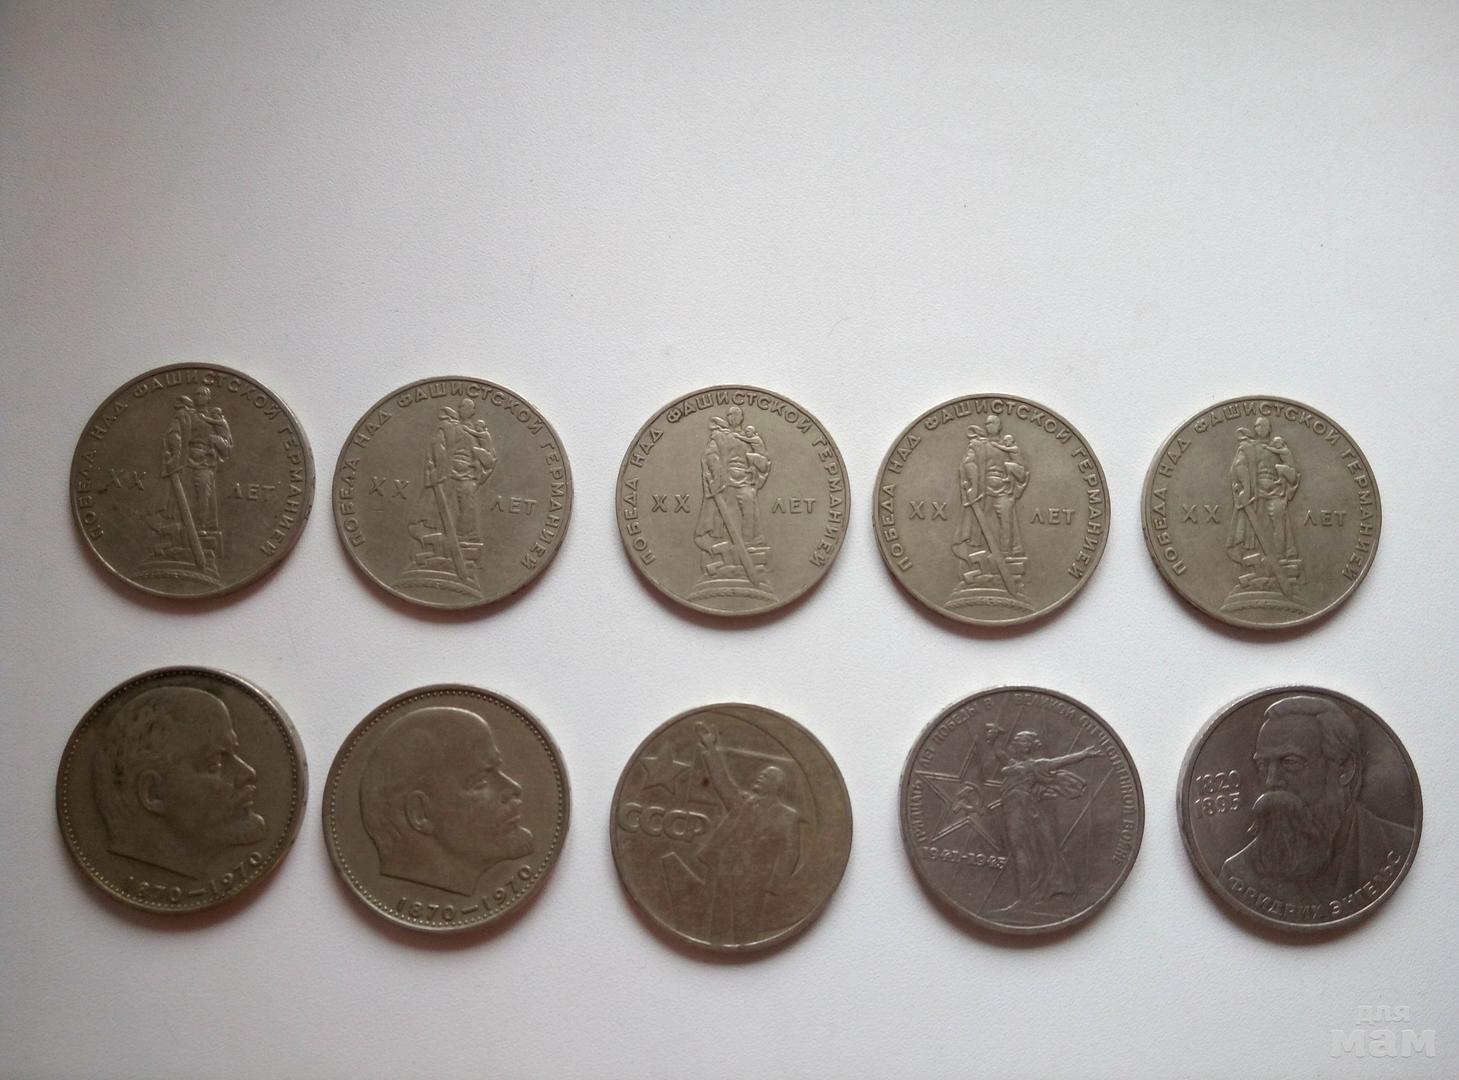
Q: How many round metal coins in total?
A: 10